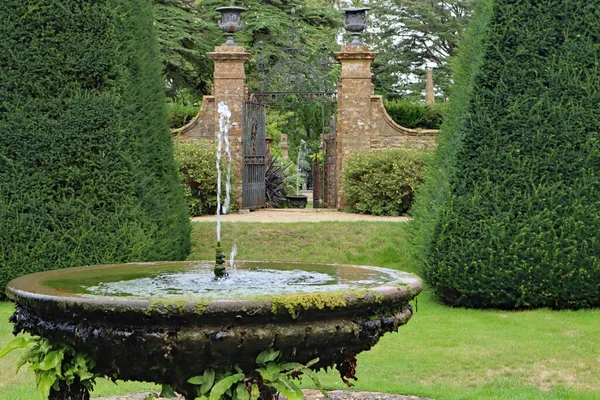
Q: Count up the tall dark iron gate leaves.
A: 2